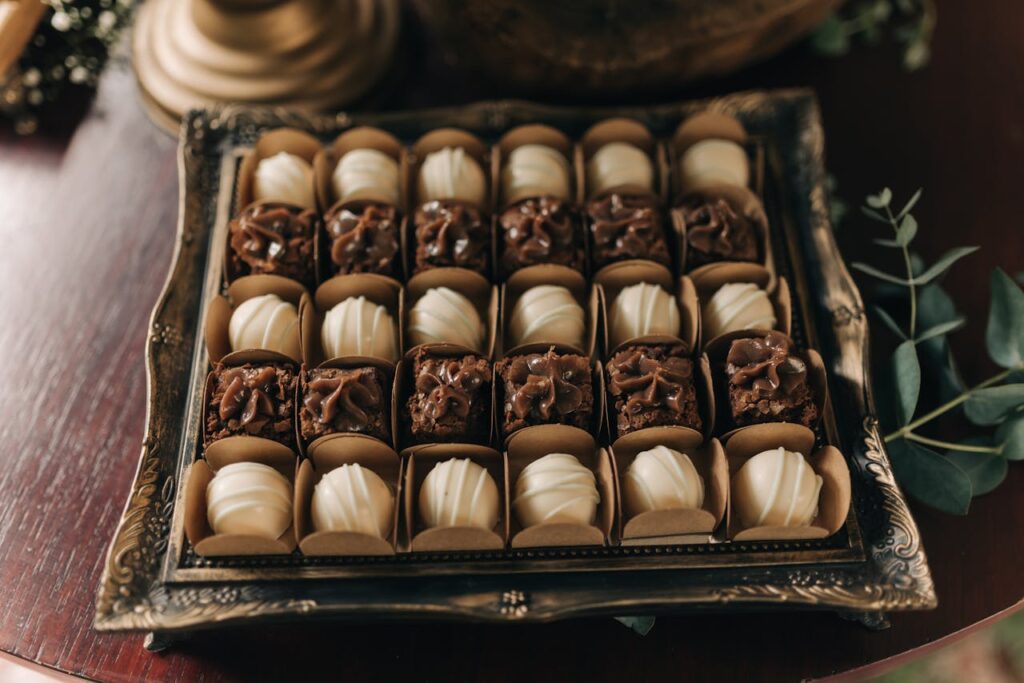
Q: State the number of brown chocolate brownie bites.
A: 12